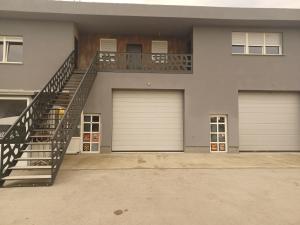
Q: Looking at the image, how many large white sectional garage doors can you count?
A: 2